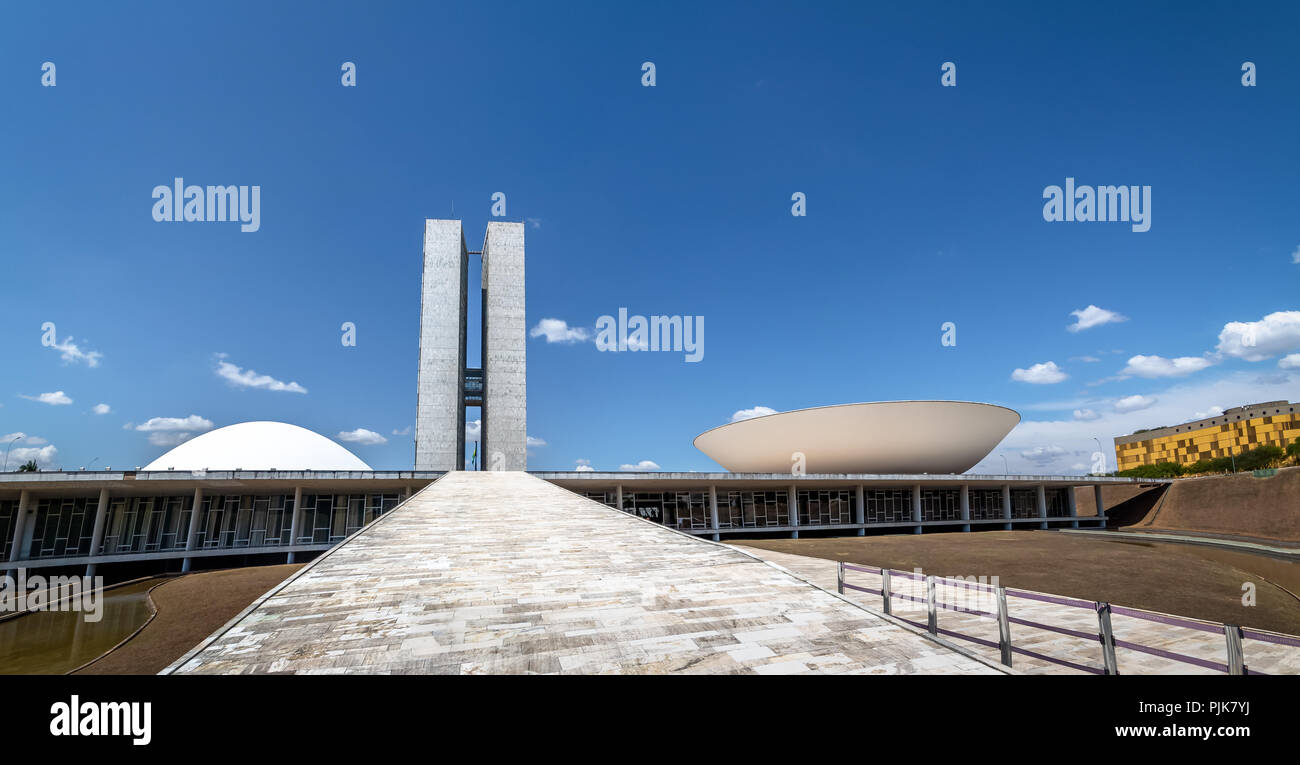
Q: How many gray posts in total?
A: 6